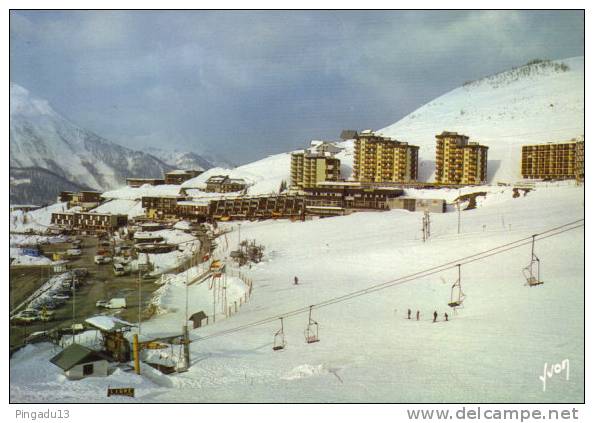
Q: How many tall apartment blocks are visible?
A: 4